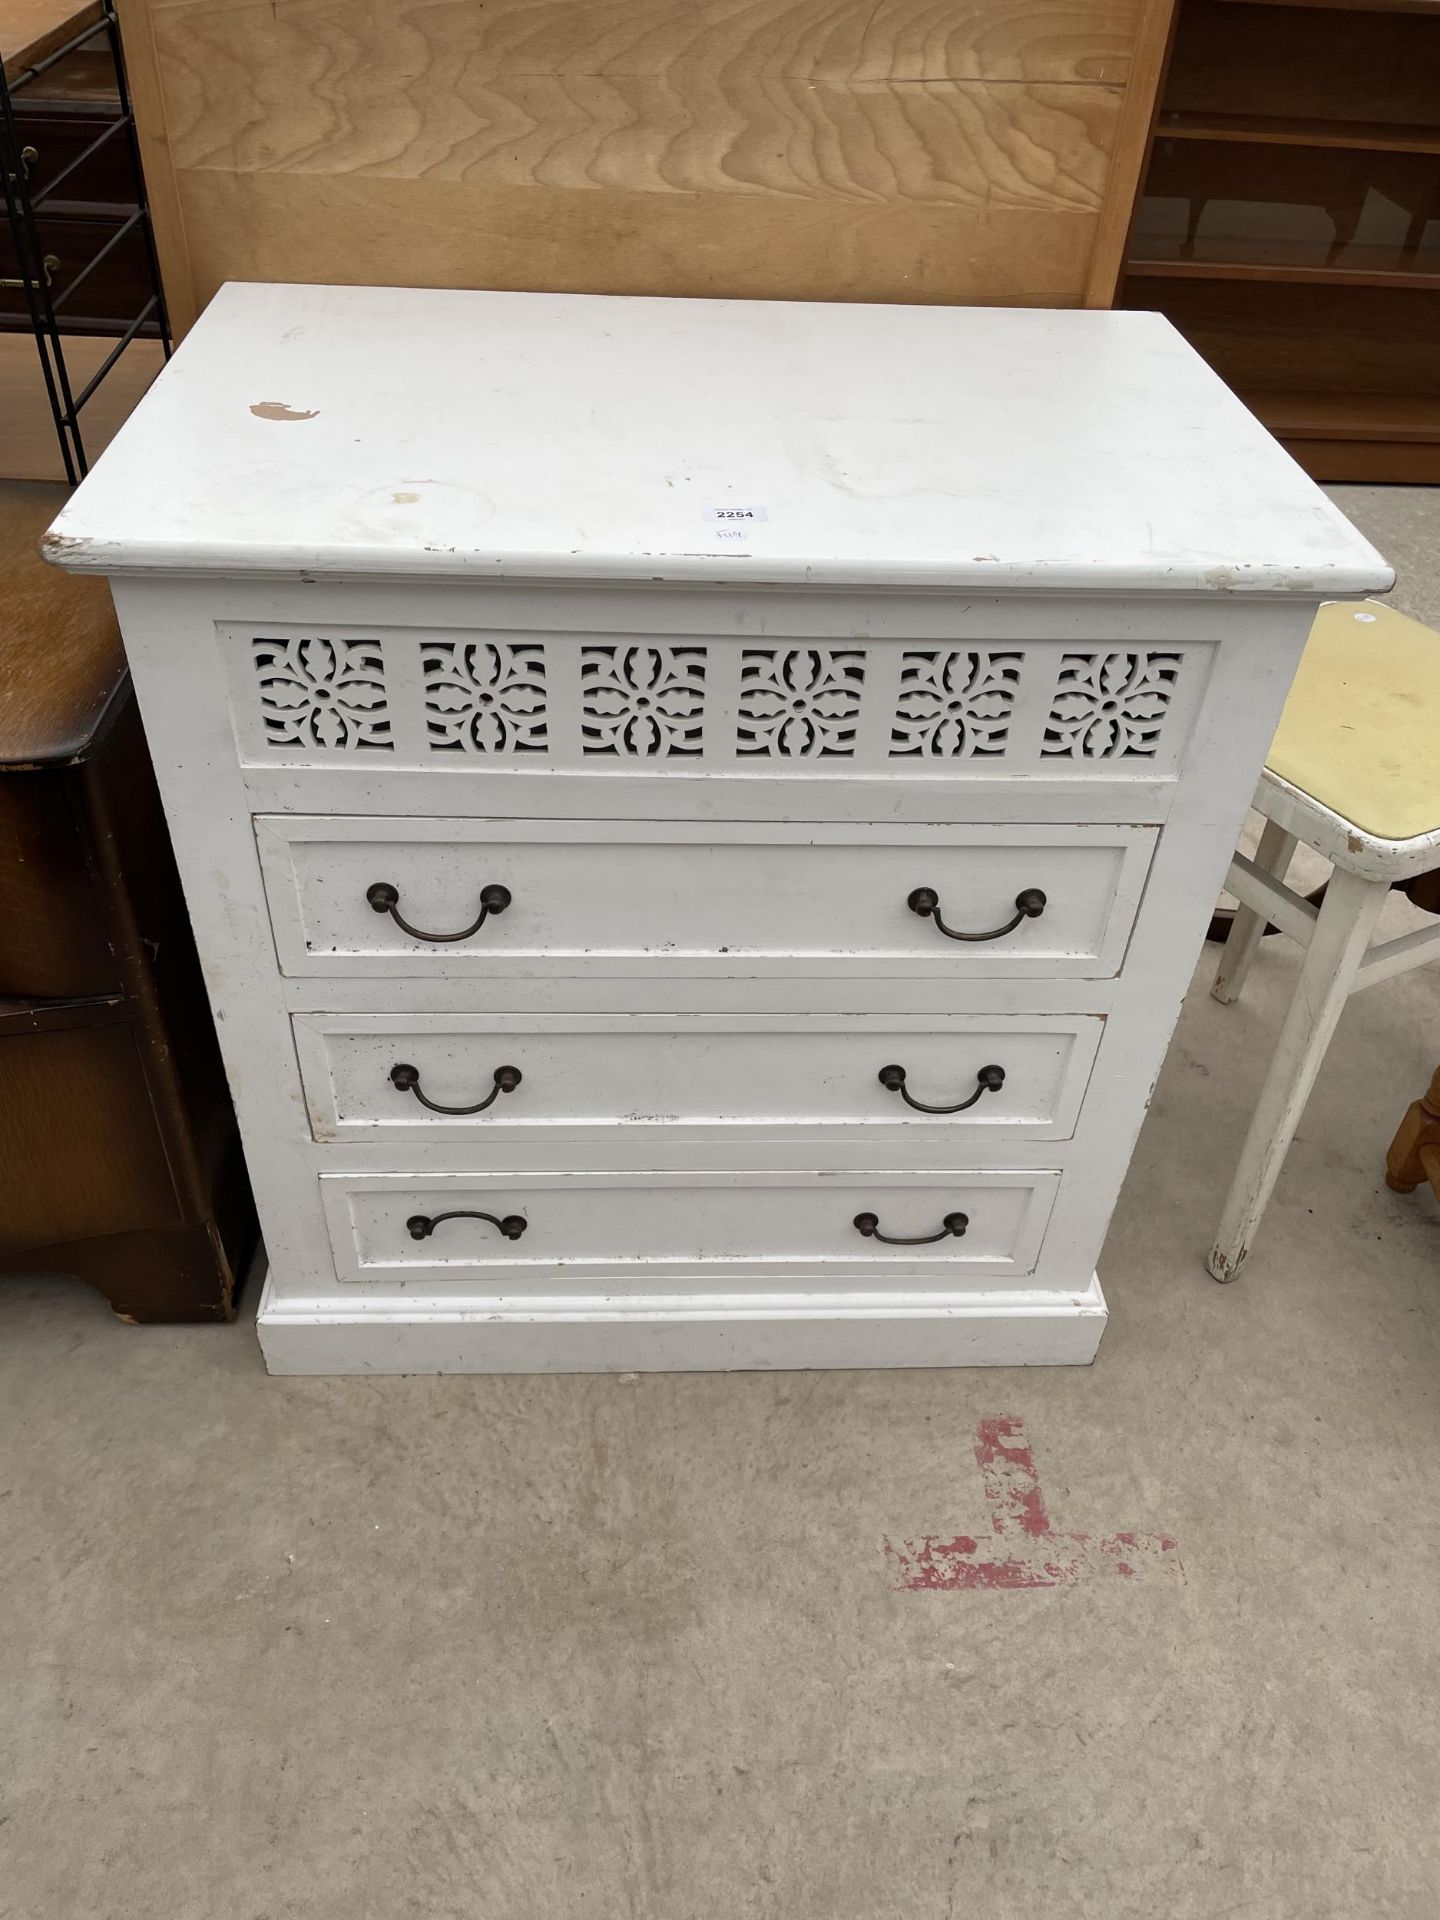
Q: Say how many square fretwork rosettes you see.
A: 6